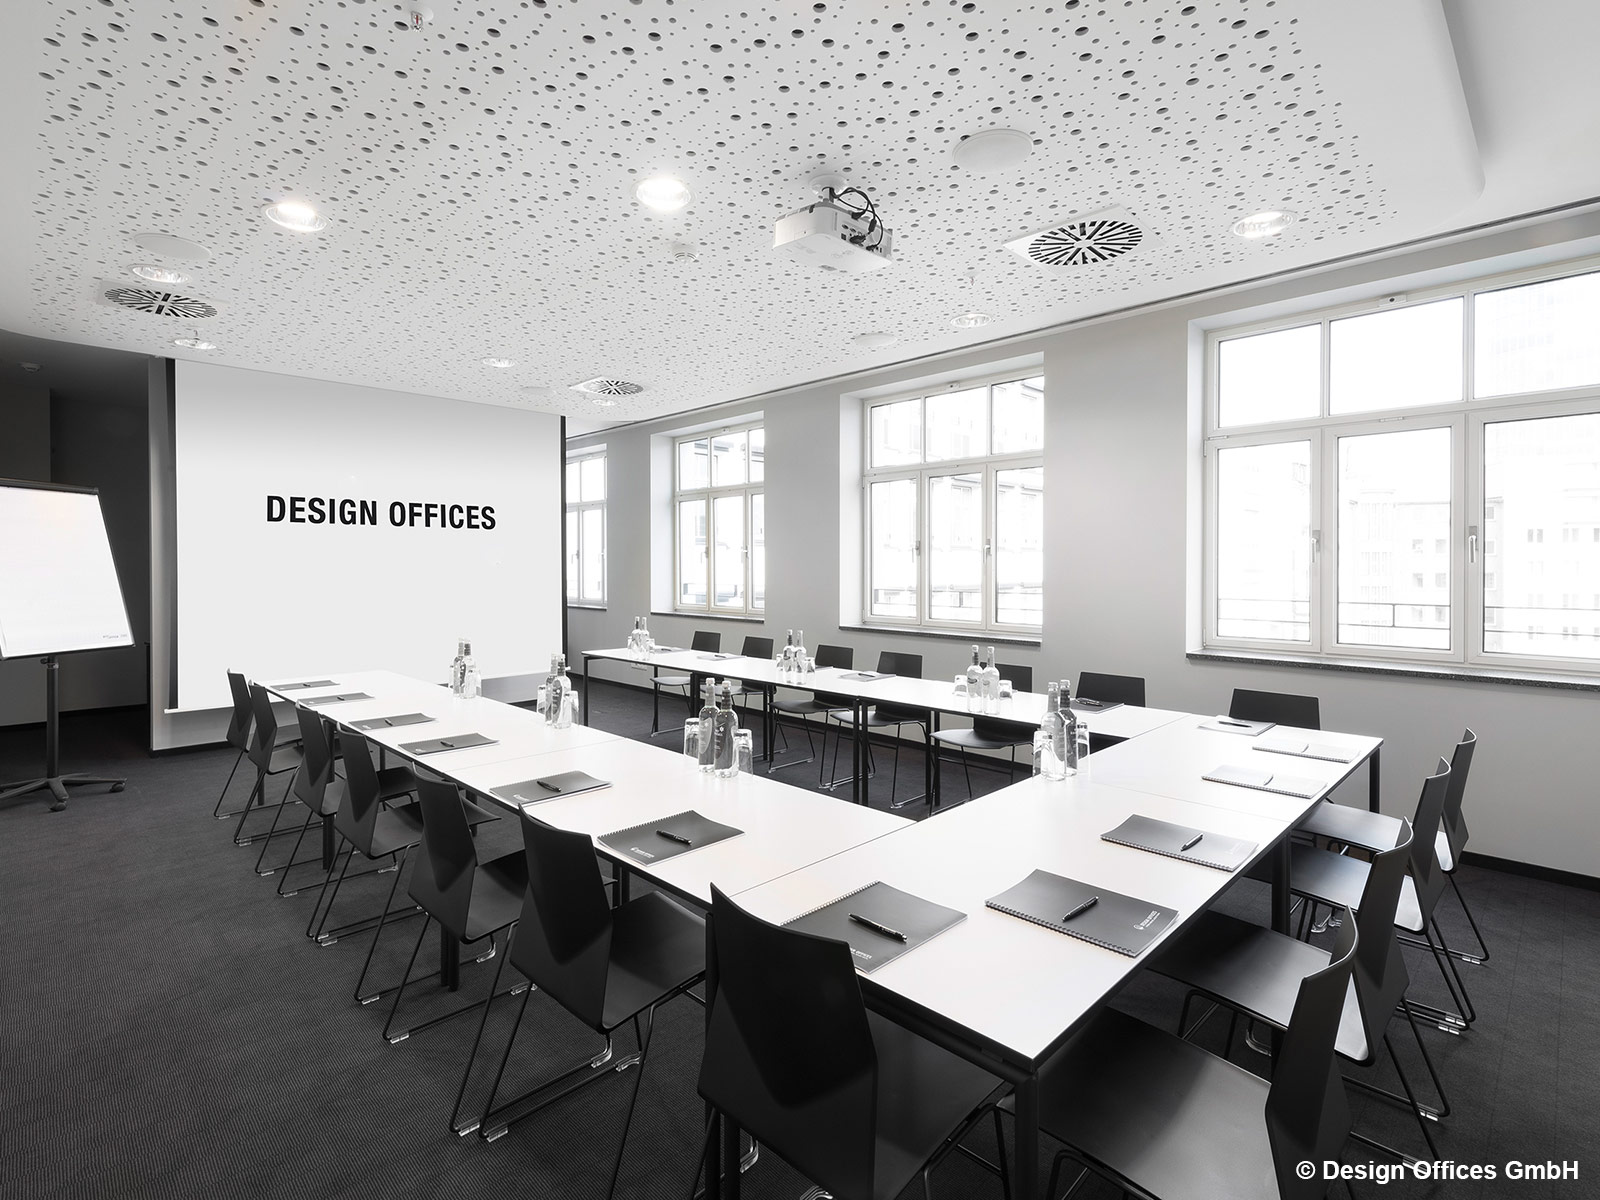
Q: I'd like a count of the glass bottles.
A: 14